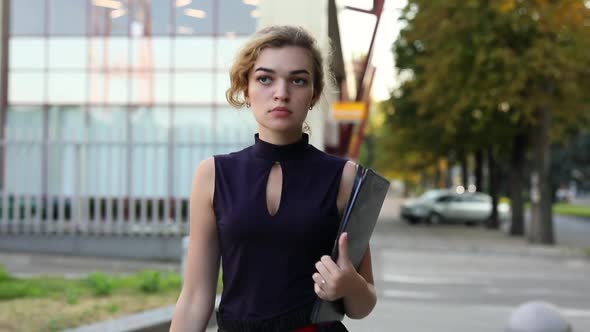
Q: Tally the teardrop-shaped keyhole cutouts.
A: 1